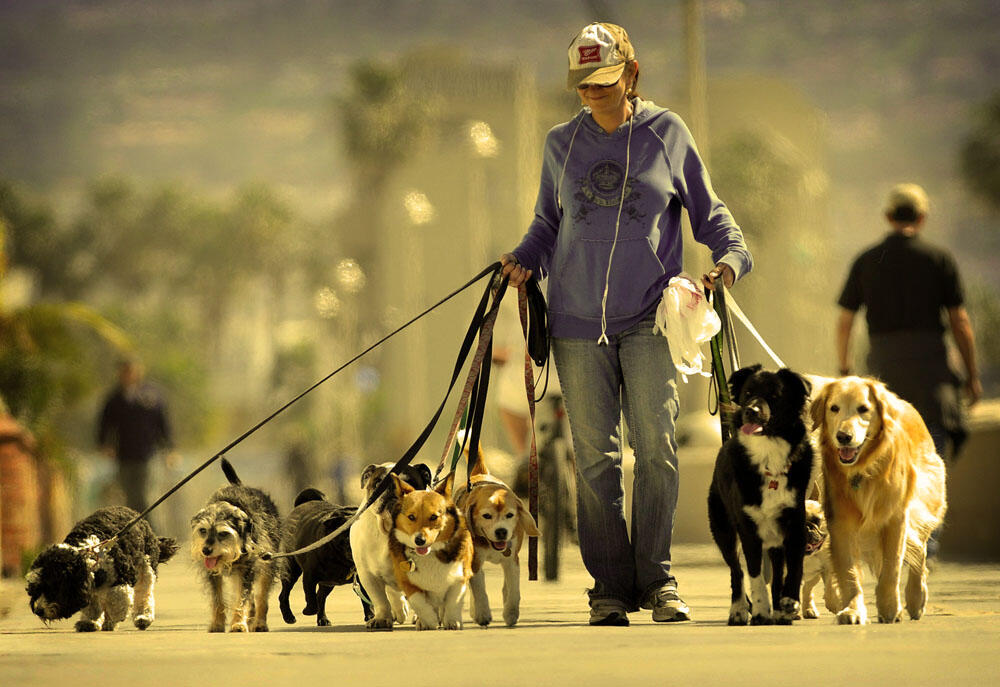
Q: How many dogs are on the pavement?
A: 9